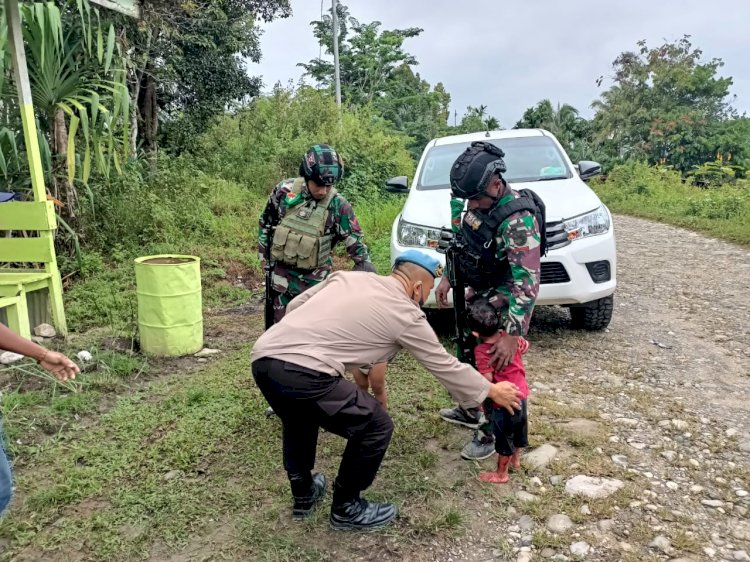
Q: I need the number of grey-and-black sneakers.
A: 2